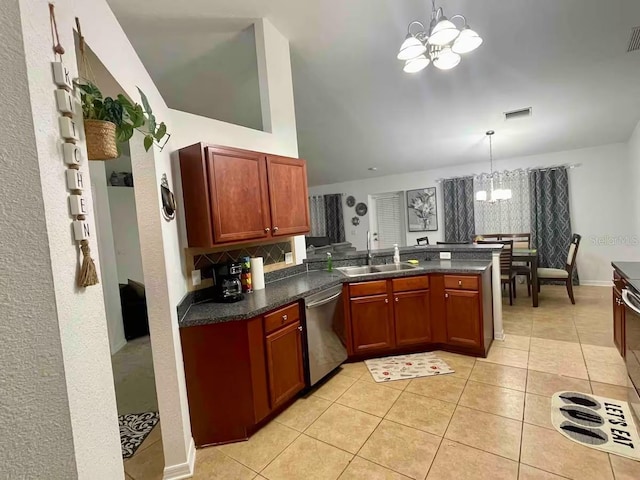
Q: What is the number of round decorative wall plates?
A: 3